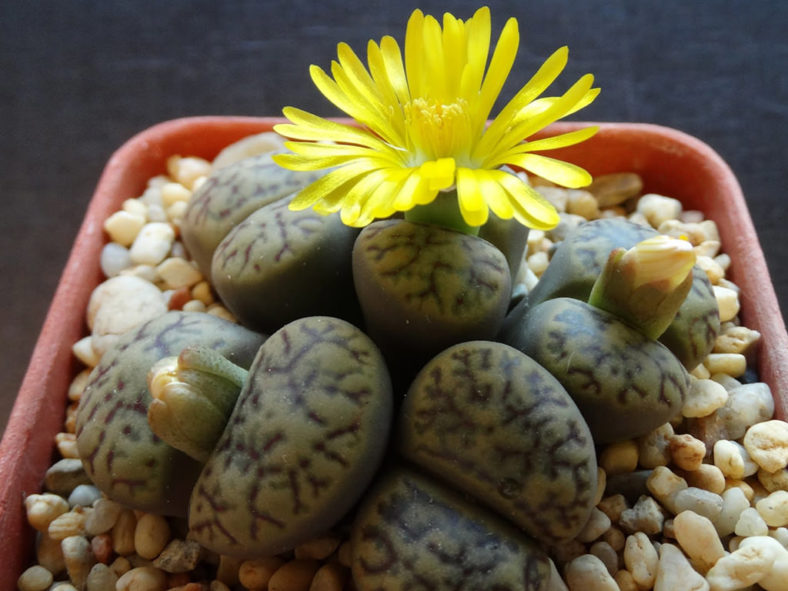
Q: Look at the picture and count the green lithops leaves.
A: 10